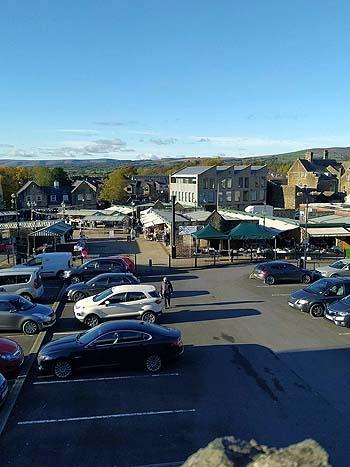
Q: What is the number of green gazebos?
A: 2